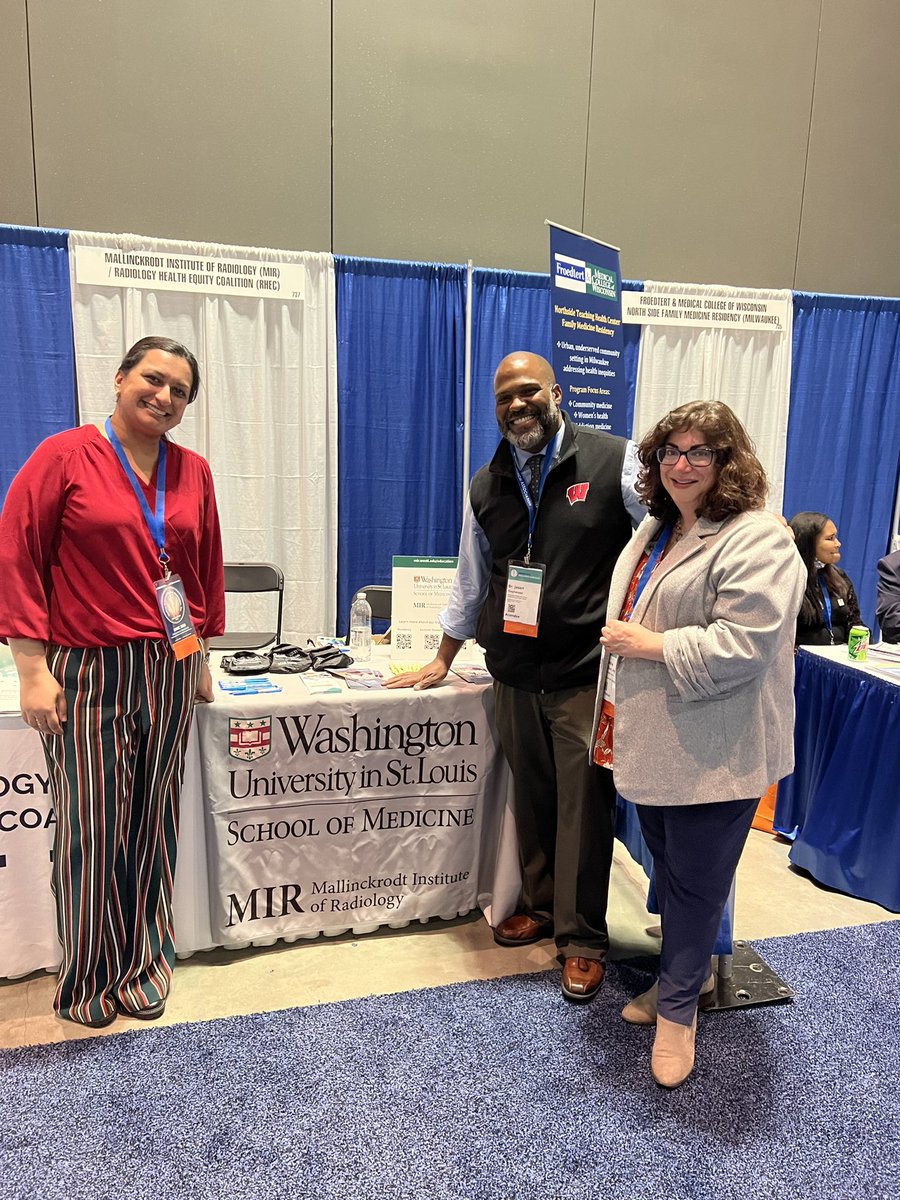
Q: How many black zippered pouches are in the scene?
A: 3